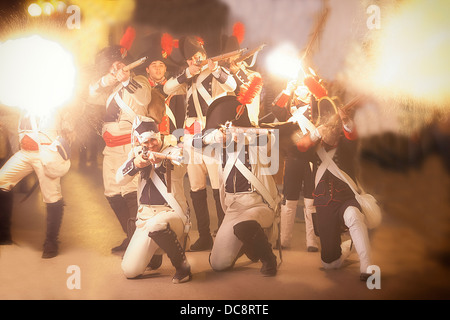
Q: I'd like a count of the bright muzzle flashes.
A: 3